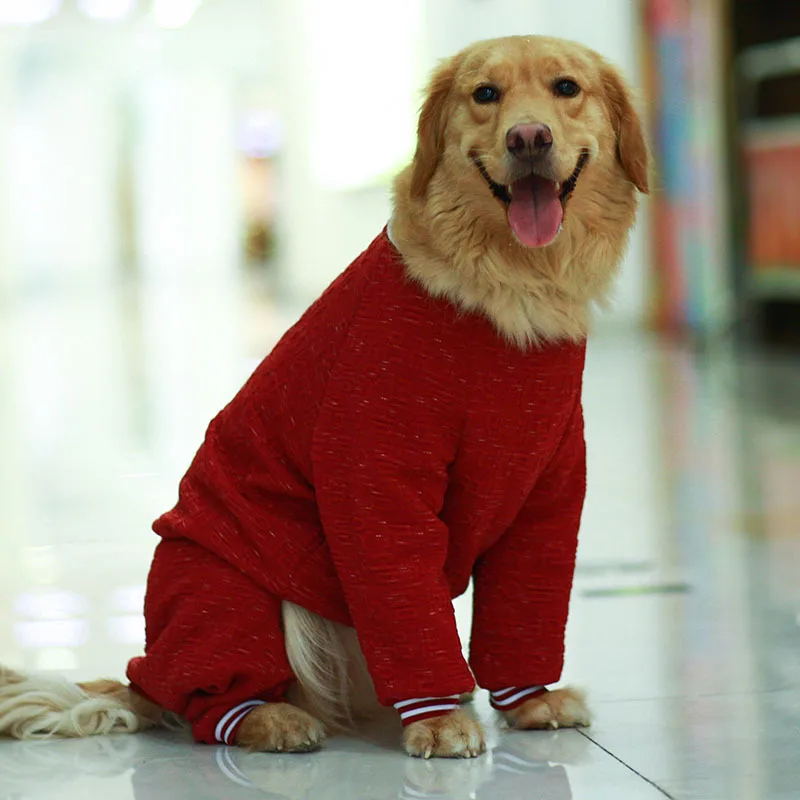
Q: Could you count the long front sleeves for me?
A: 2